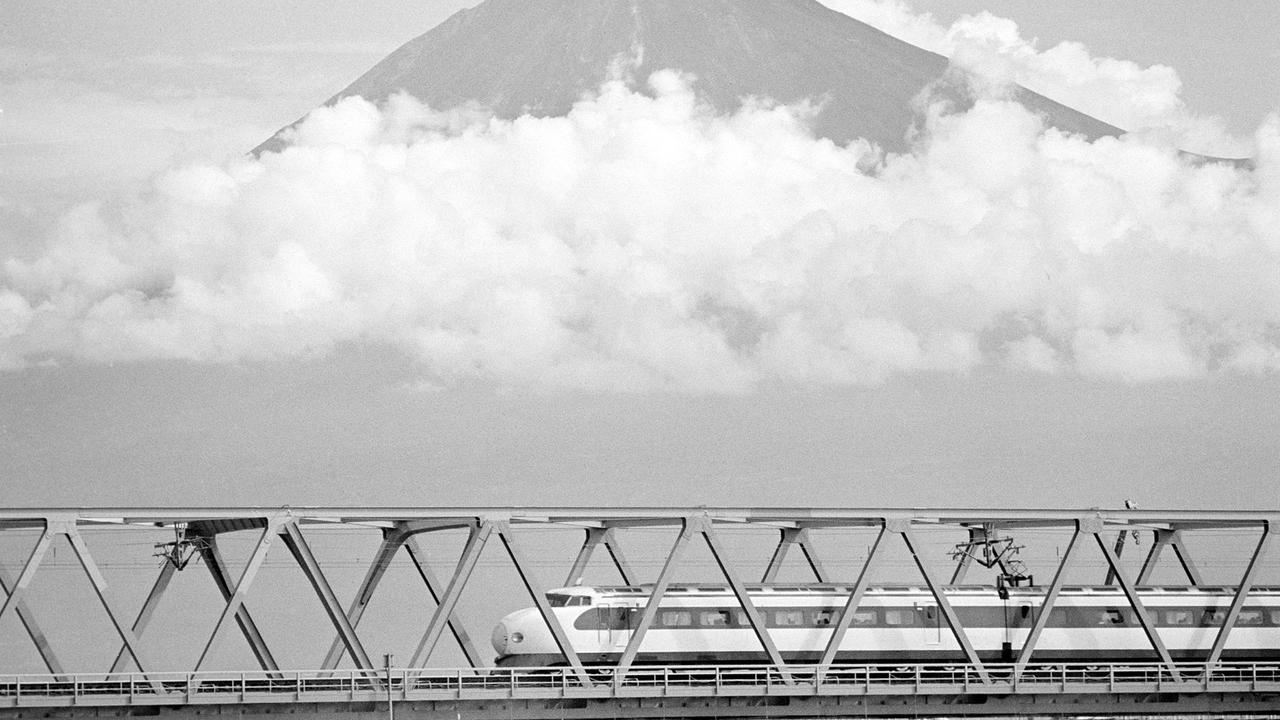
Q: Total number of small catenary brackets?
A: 2